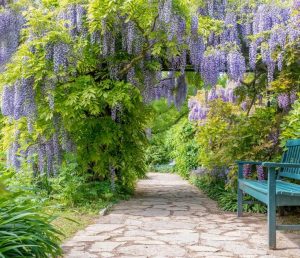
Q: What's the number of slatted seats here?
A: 1